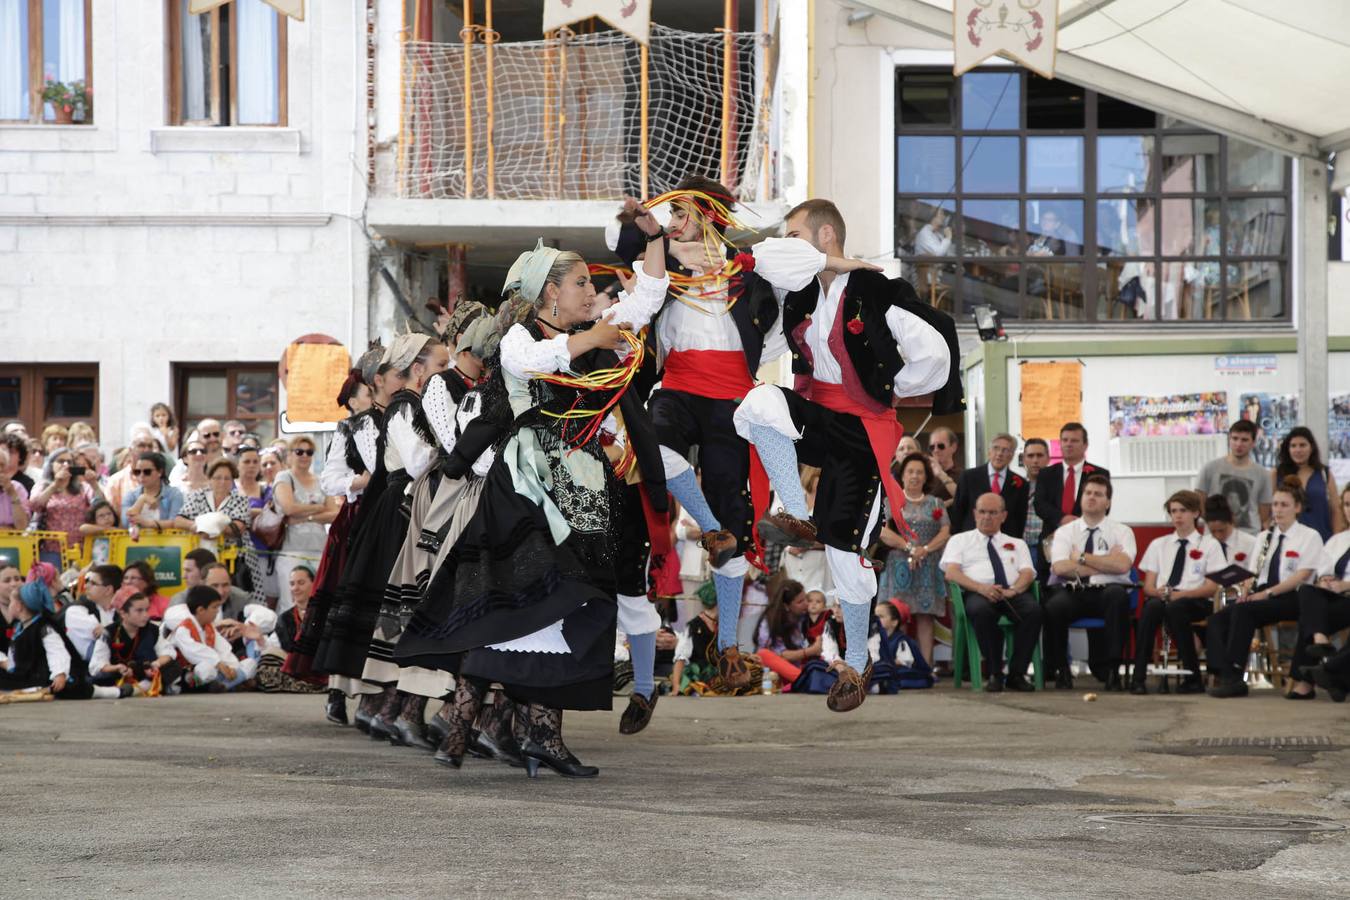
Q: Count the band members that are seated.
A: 6